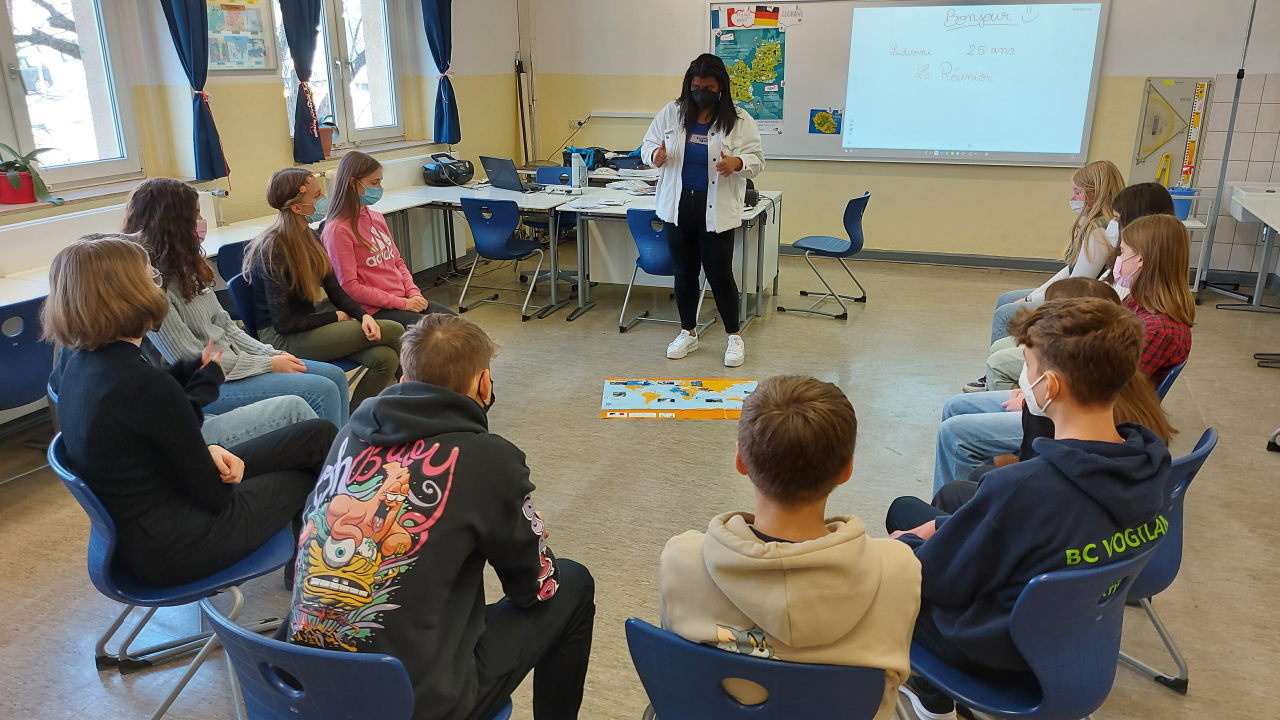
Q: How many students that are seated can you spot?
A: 12